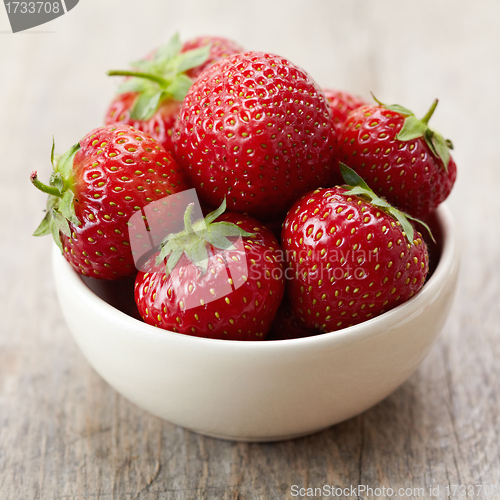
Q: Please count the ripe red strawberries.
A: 7